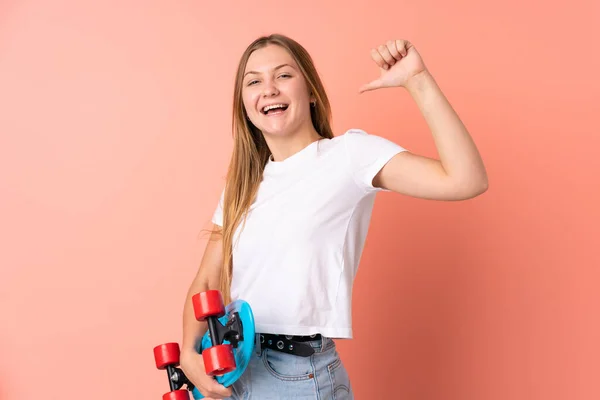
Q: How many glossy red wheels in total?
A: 4